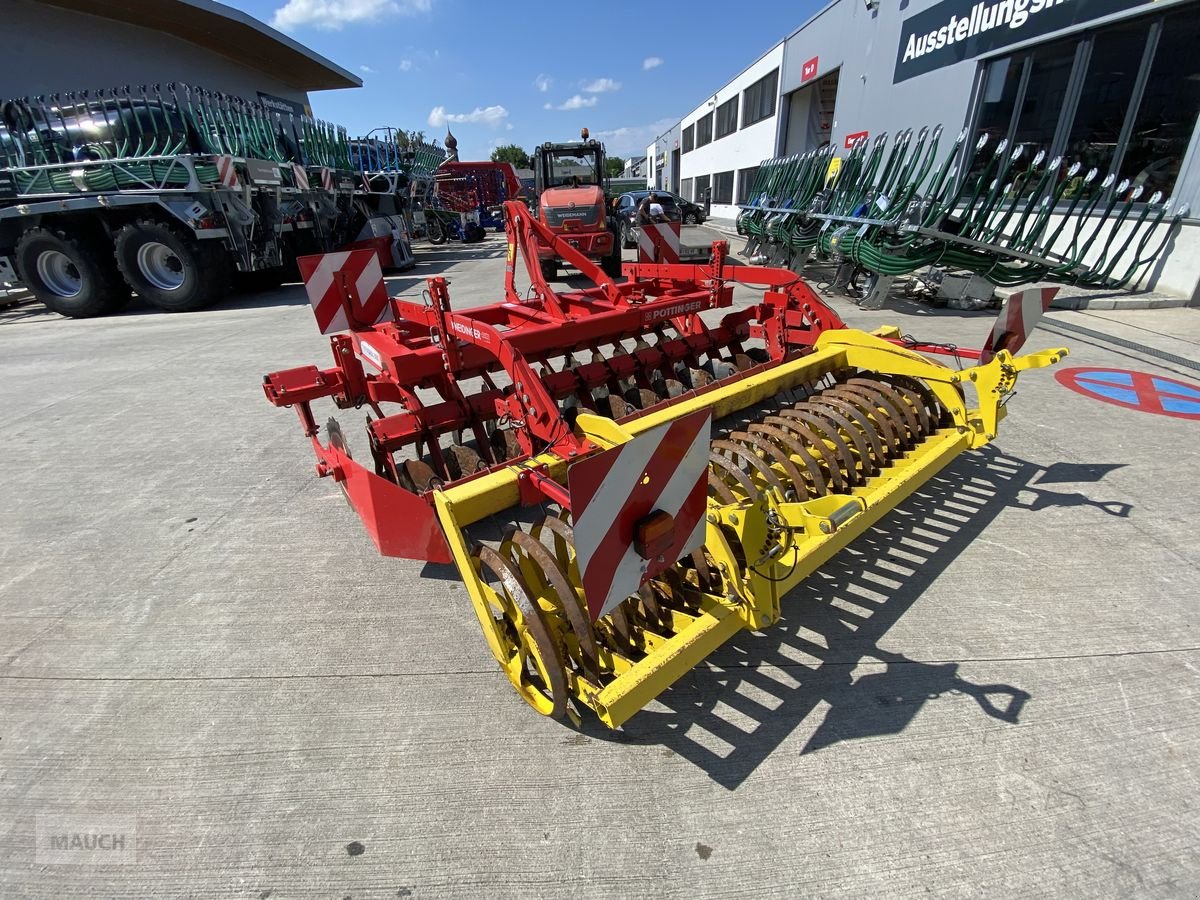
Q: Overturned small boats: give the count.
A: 0